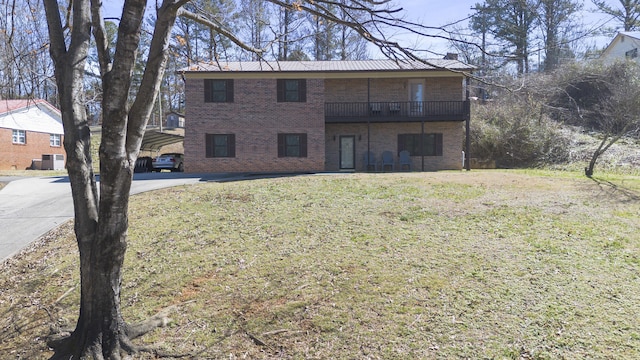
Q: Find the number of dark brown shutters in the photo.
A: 10